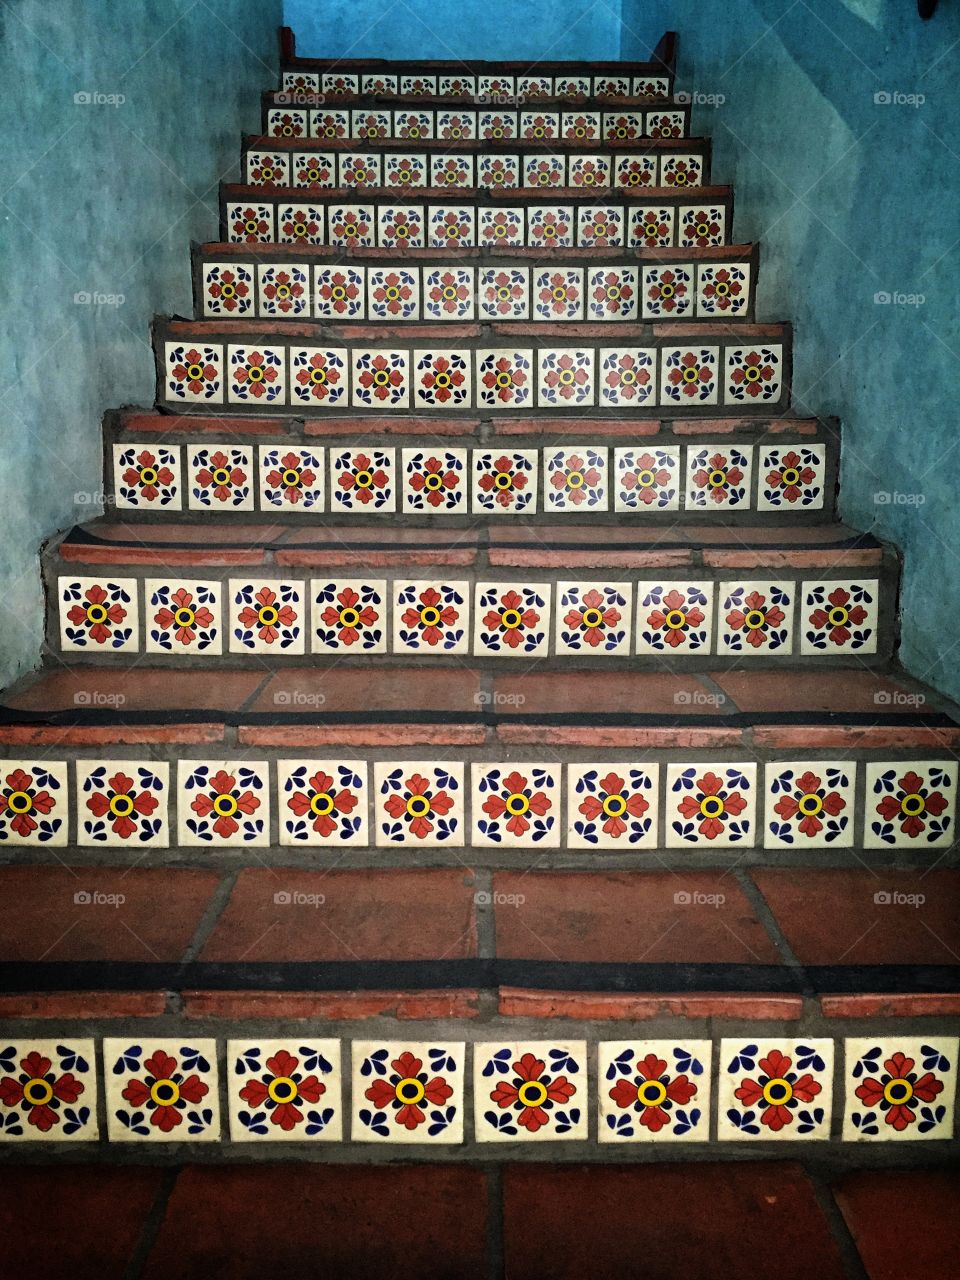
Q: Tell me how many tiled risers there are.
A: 10